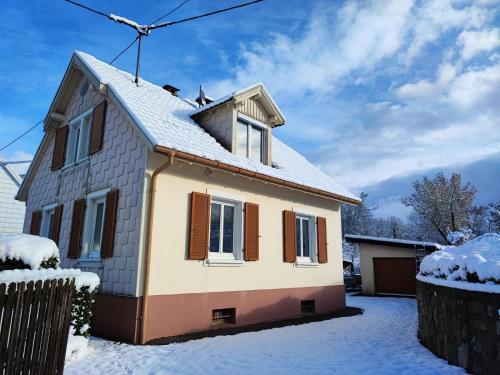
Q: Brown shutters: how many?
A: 10